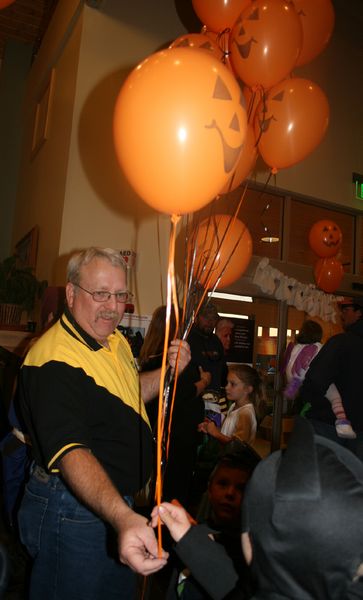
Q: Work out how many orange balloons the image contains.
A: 10